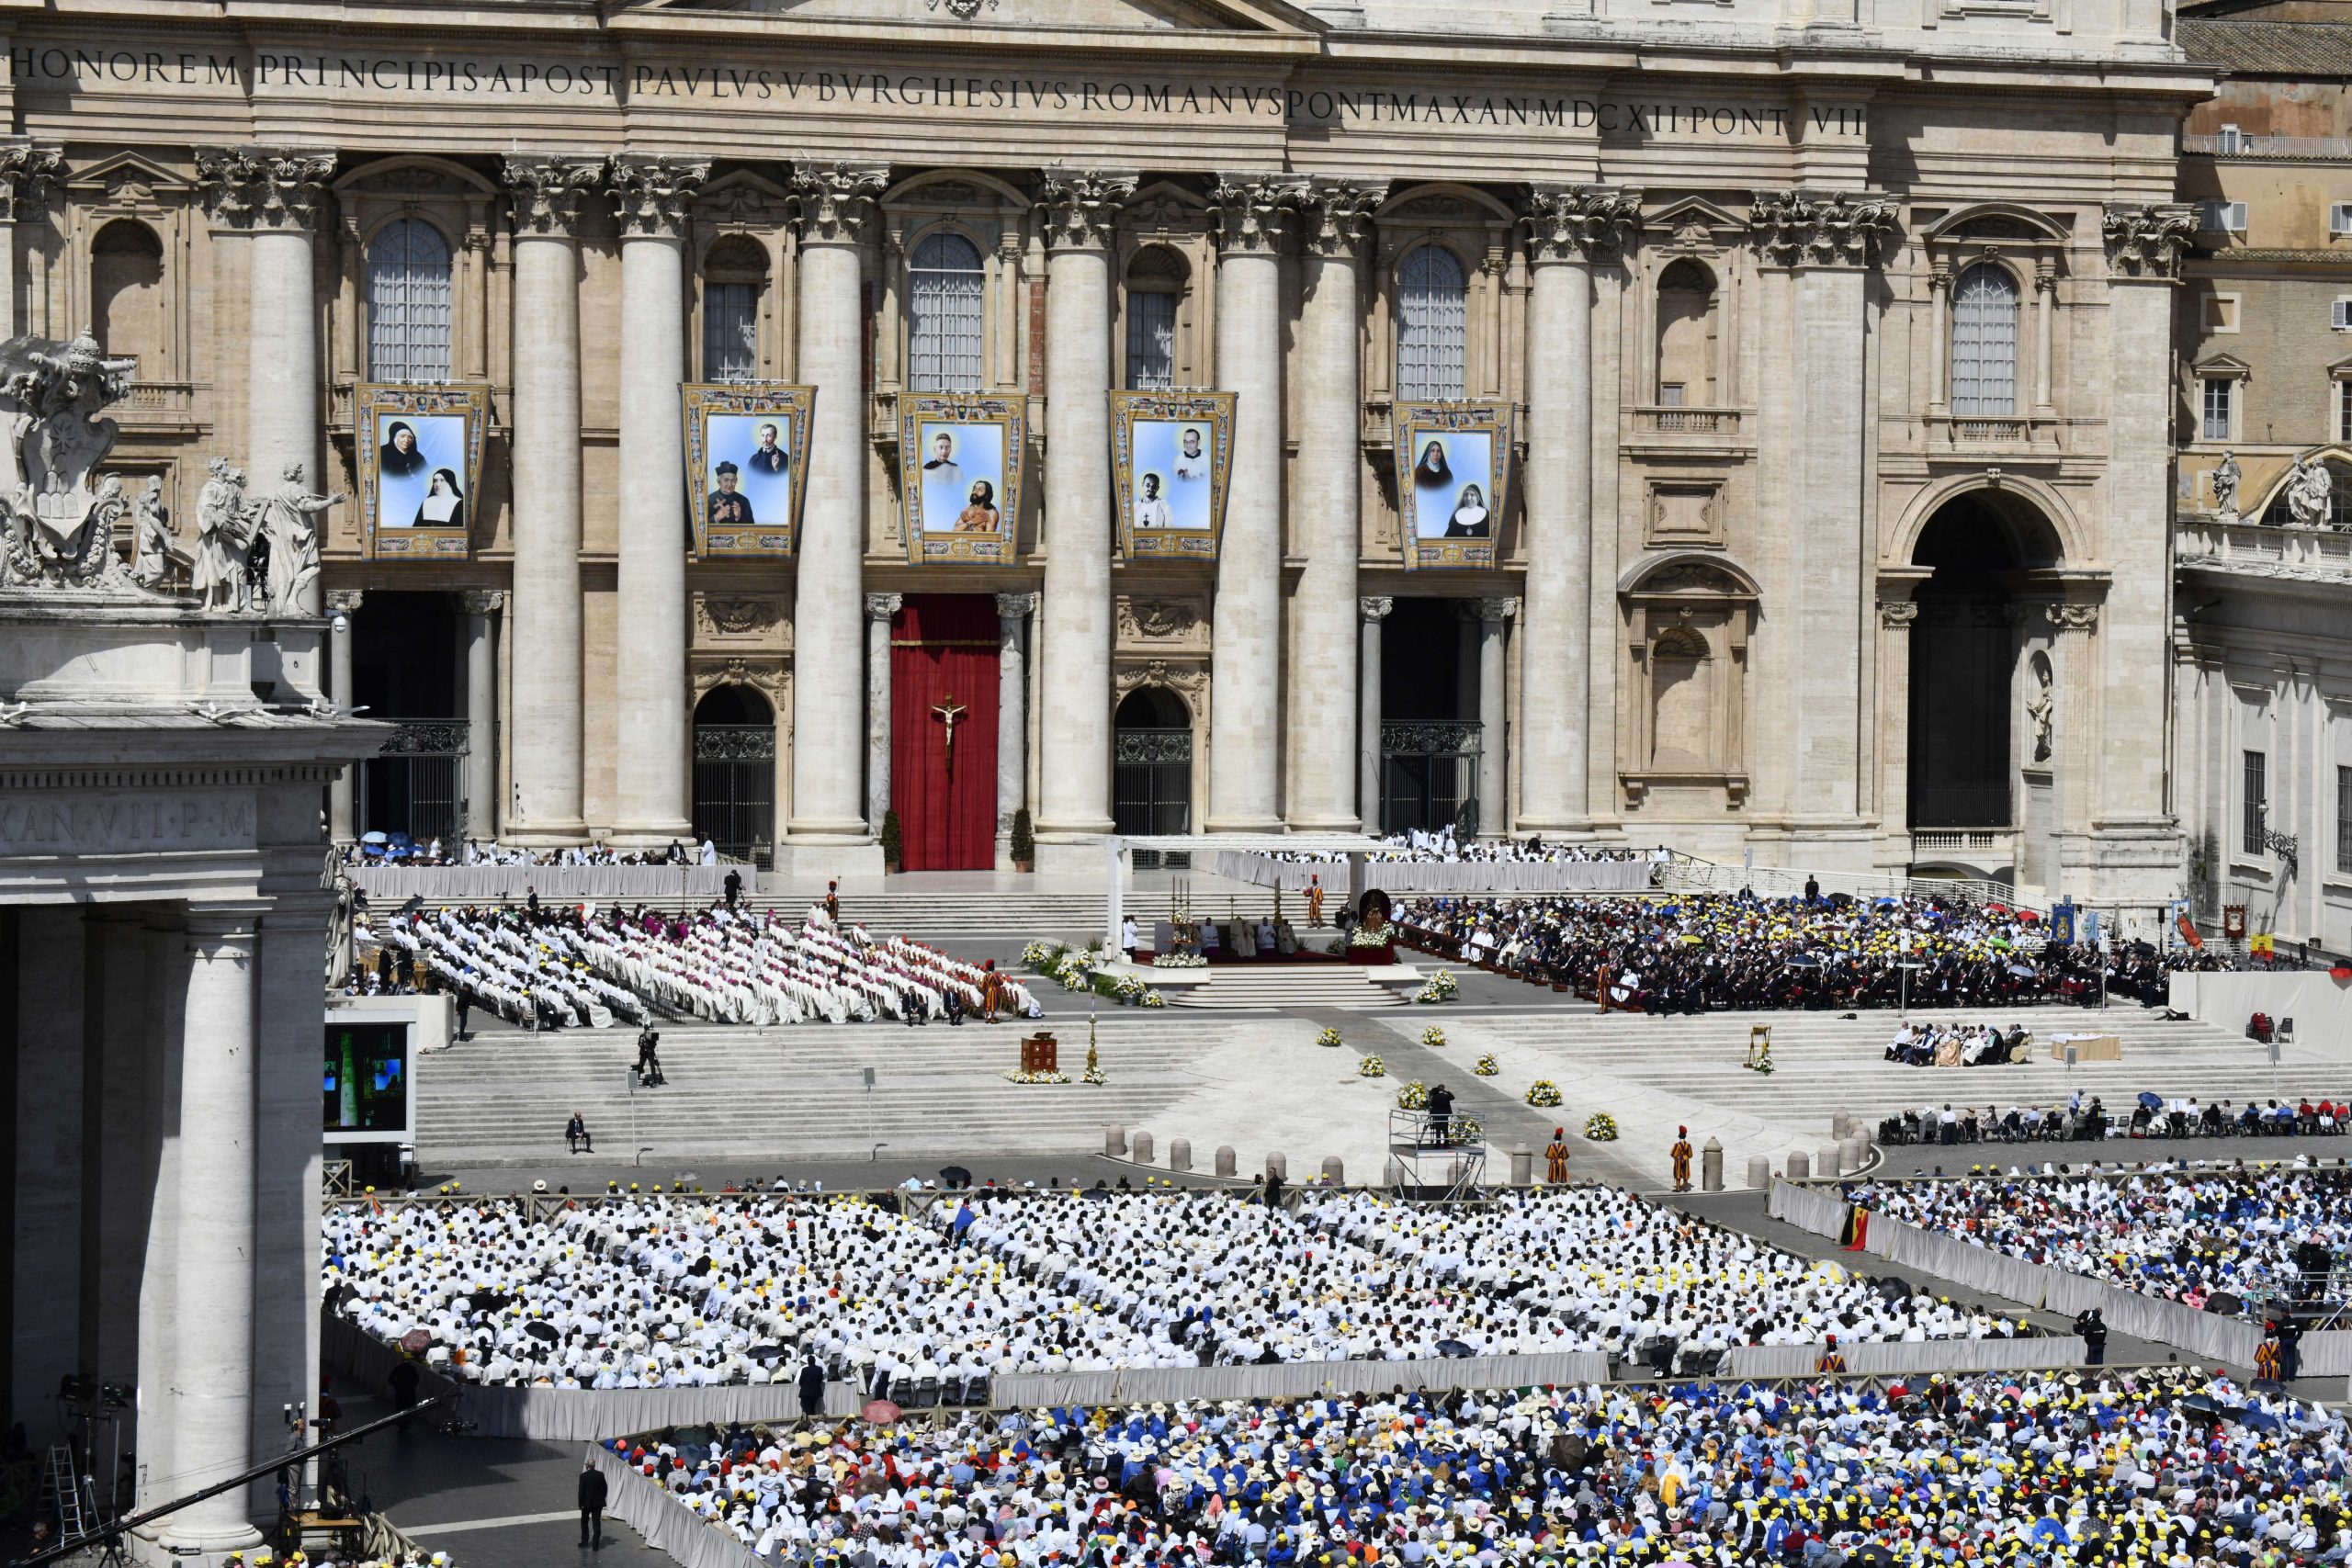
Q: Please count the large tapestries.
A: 5